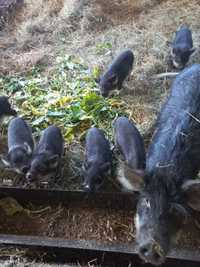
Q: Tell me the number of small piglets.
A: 7